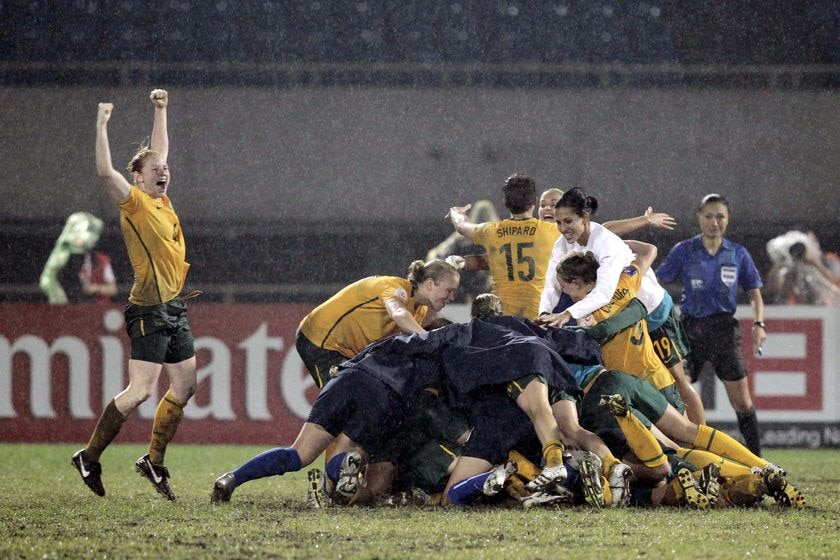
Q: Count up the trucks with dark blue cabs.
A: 0